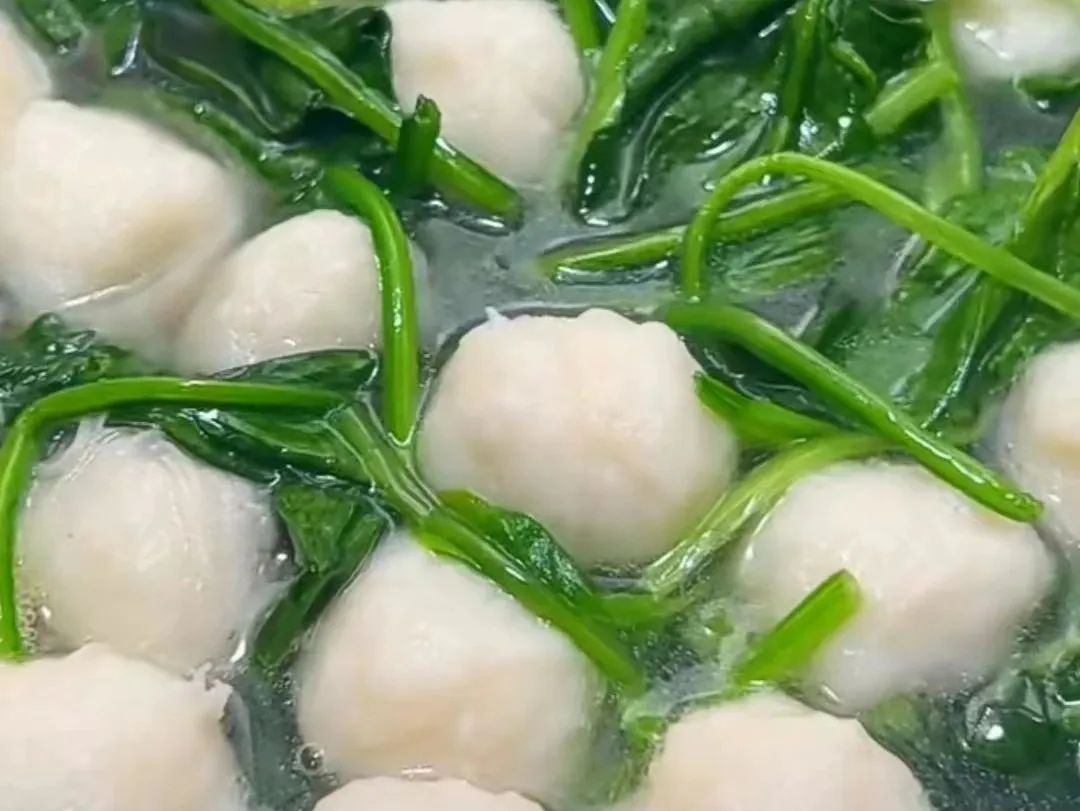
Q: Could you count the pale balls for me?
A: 13